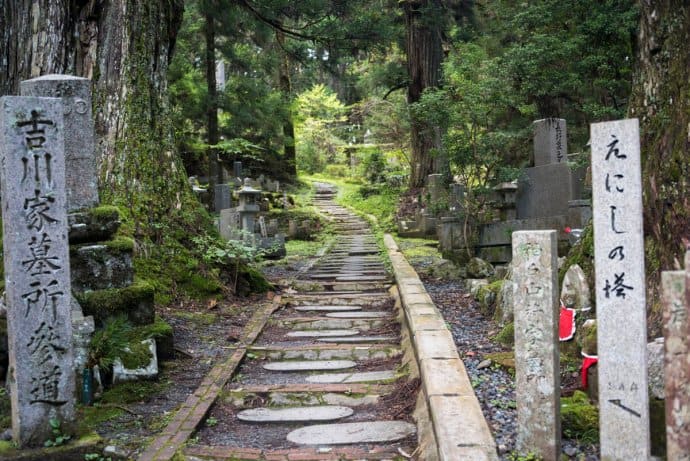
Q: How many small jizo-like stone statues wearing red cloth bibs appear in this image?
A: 2